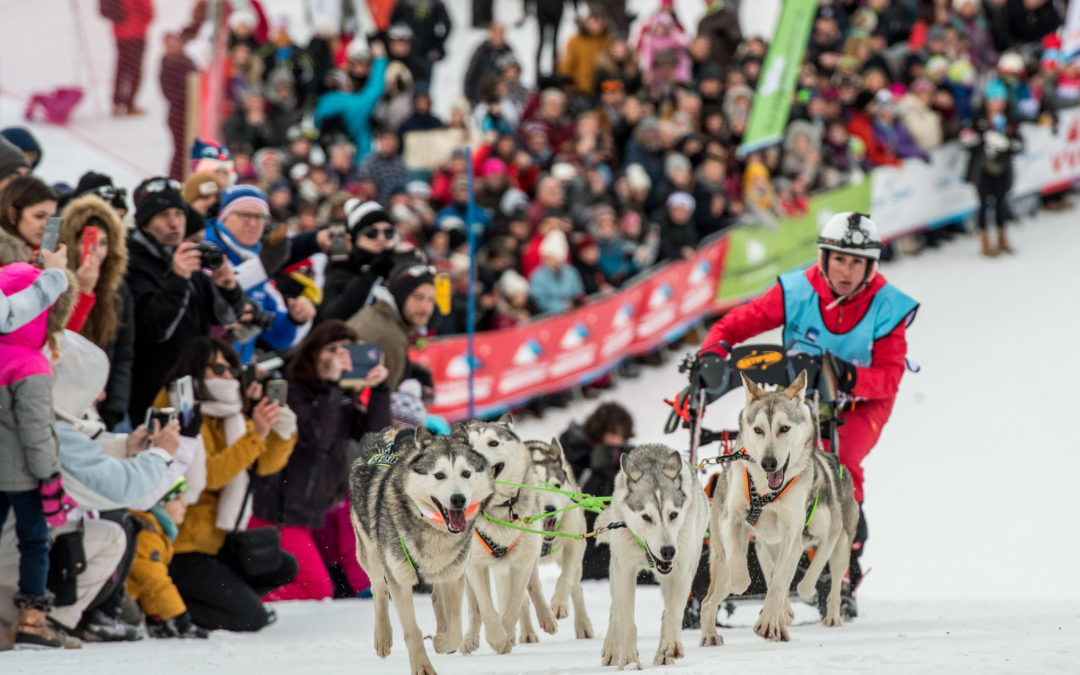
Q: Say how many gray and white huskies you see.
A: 5